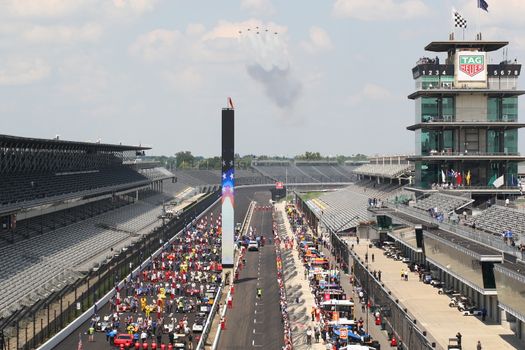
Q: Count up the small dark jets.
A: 6